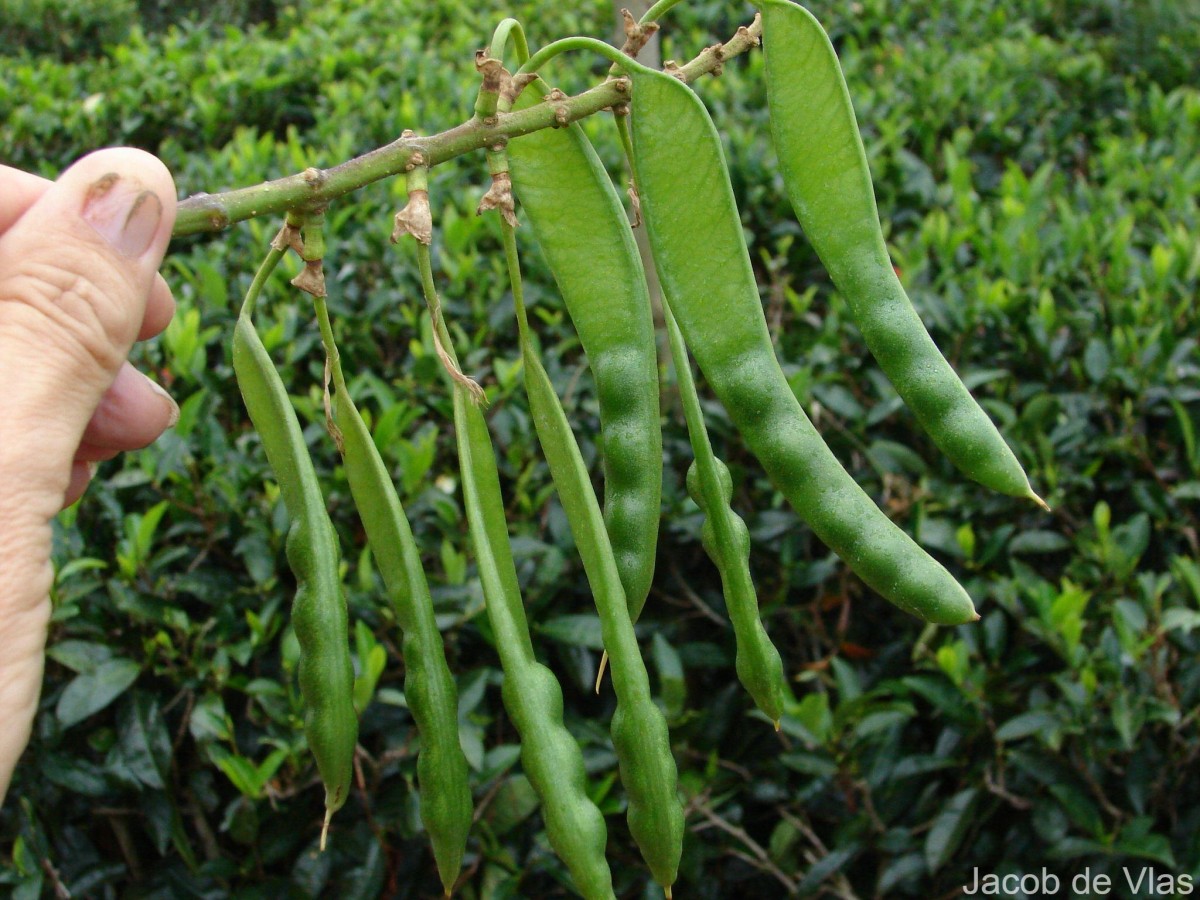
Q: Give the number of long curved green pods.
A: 8